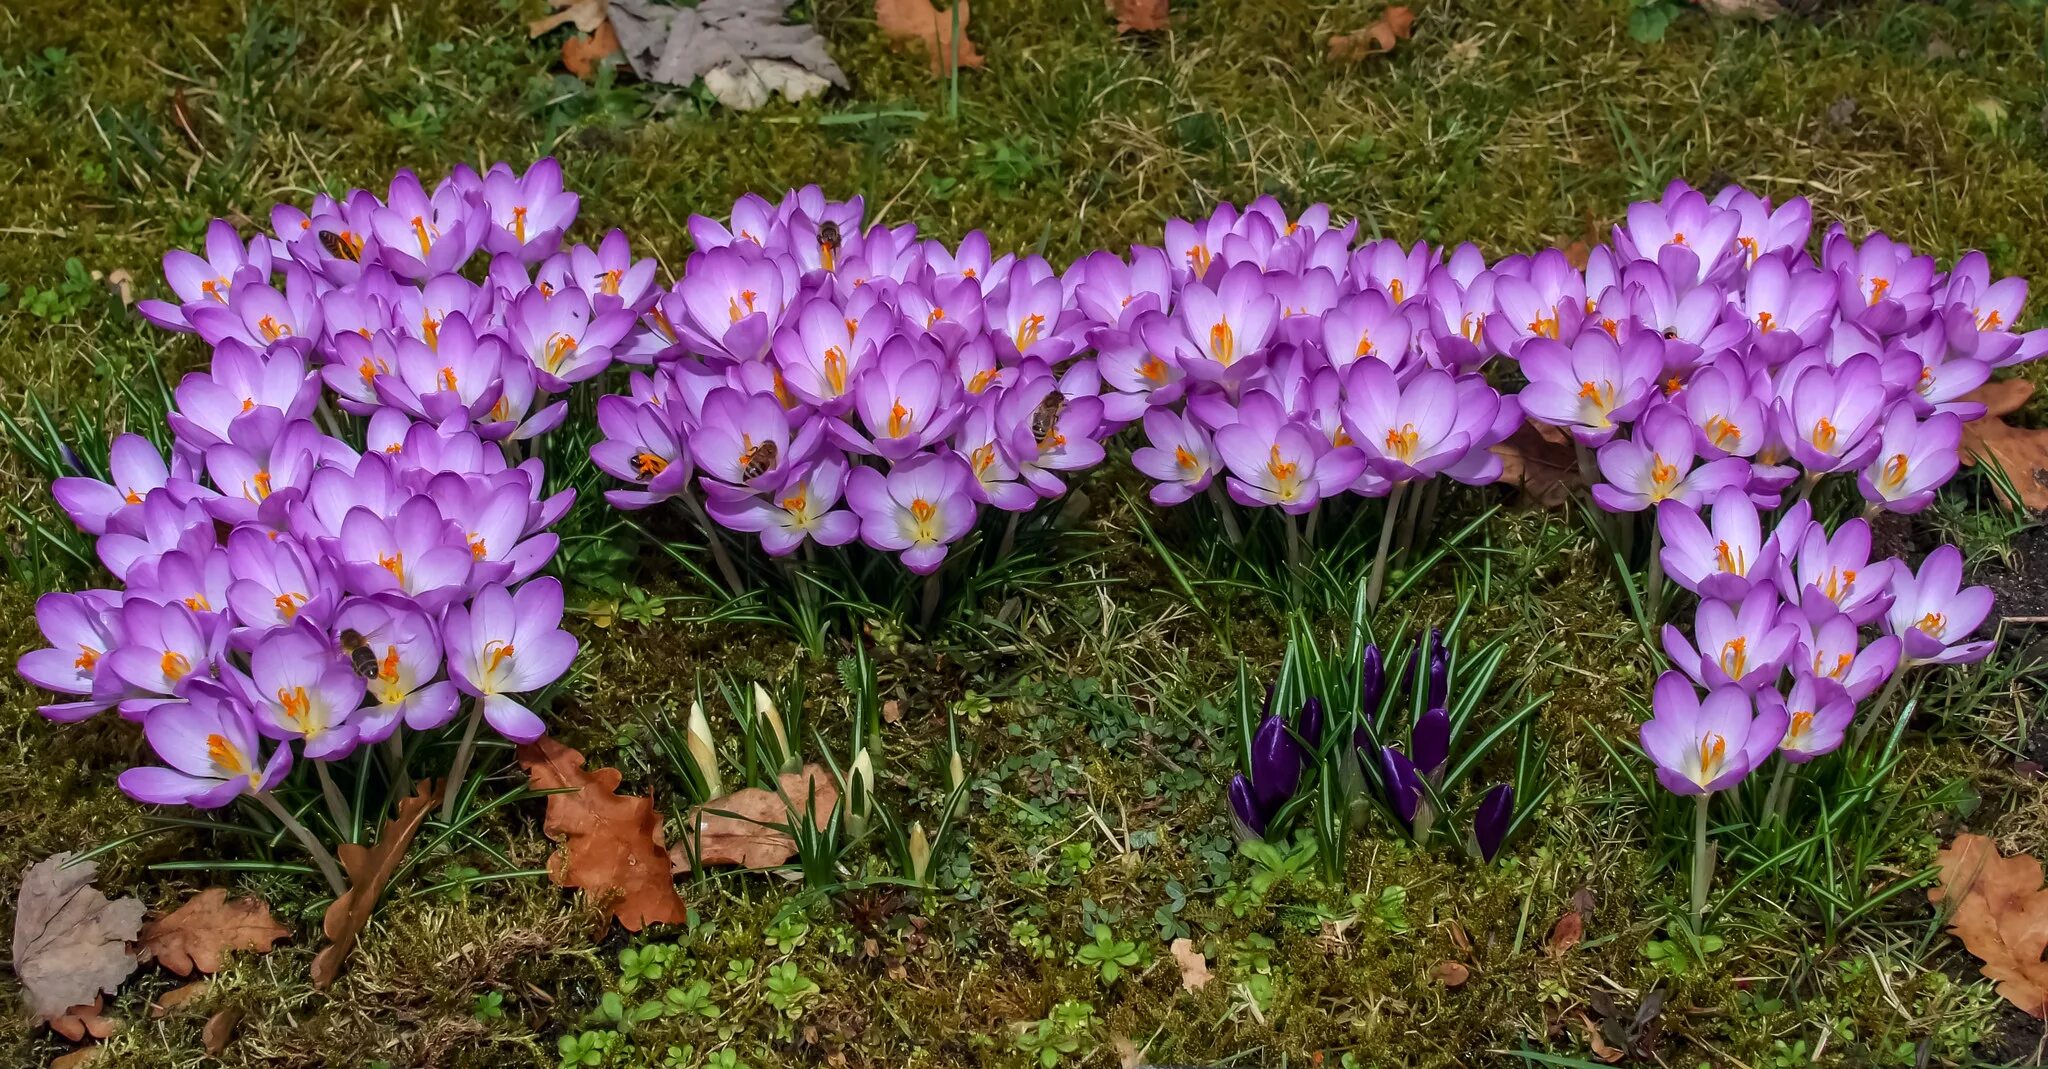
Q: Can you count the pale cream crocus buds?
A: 5